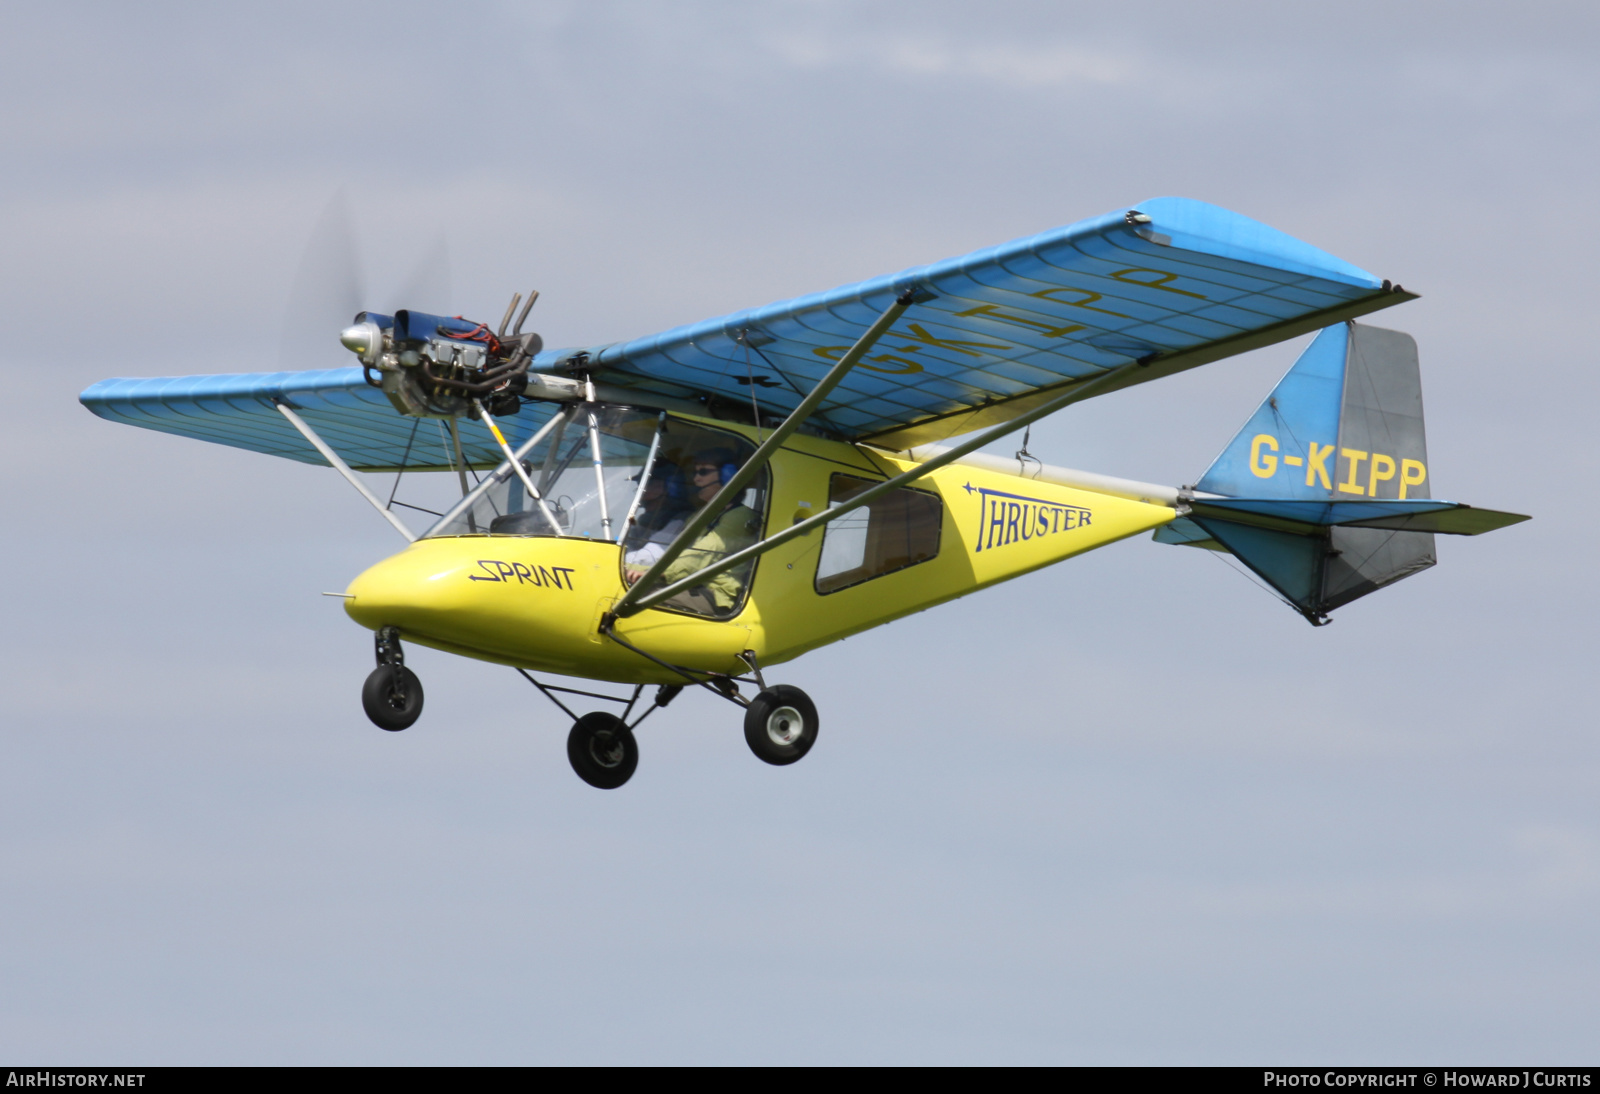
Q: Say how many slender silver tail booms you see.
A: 1